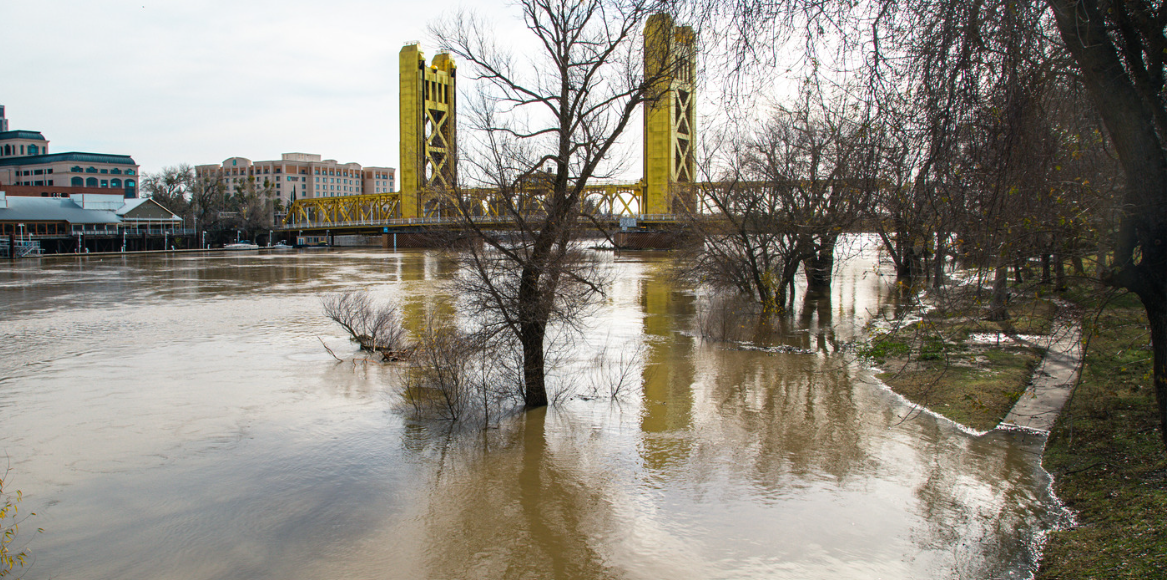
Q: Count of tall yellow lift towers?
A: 2